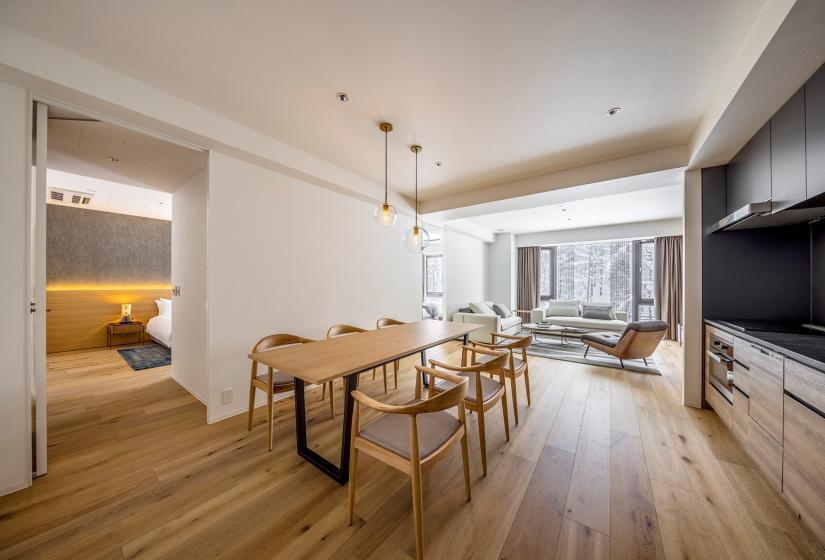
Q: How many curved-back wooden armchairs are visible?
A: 6